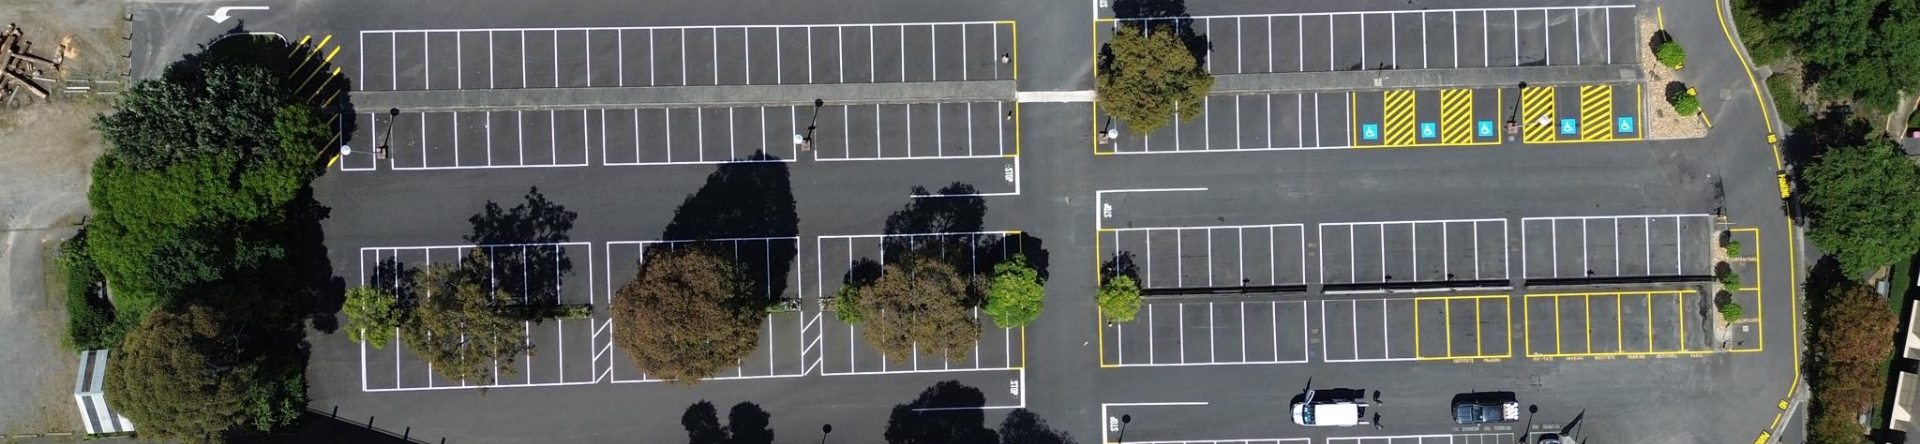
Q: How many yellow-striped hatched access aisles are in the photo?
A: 4